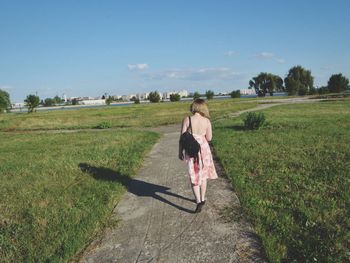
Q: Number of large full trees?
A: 3